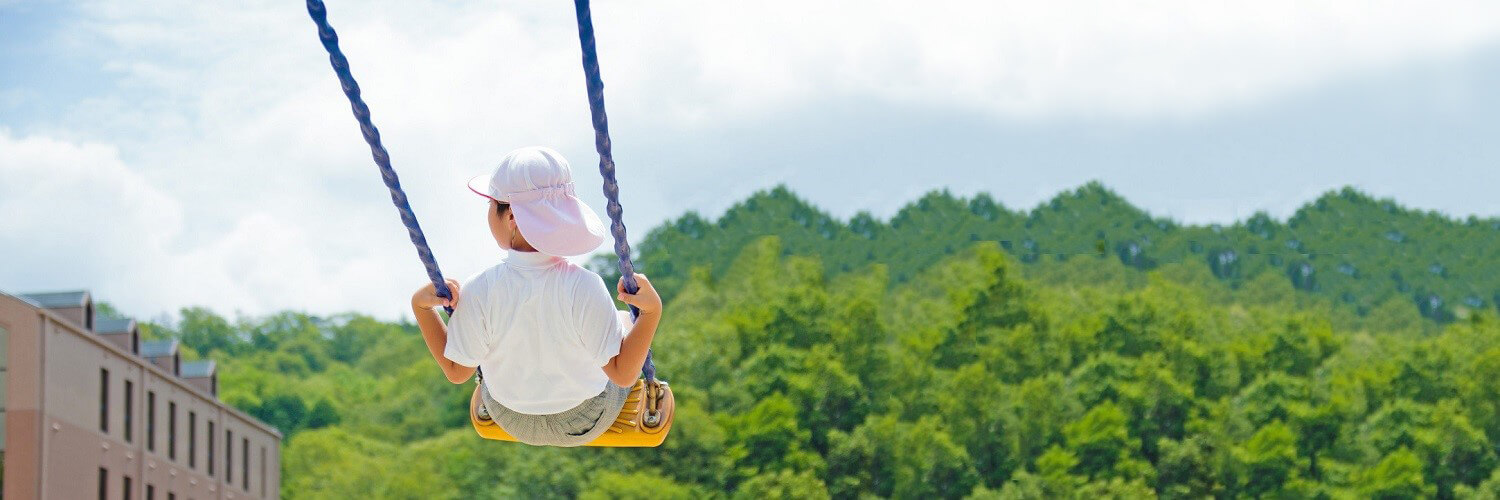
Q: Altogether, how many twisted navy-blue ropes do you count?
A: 2